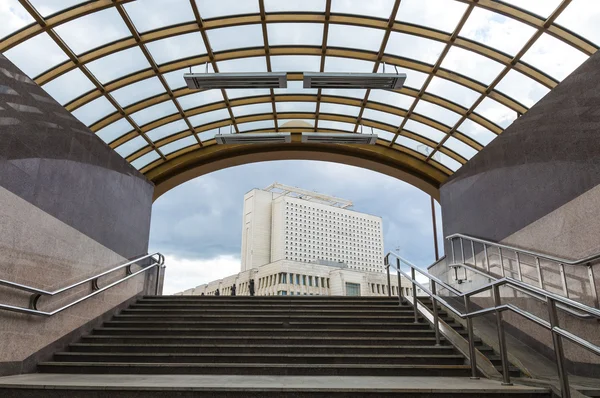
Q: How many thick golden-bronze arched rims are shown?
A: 1